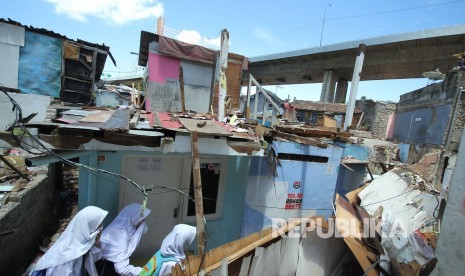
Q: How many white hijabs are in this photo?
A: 3